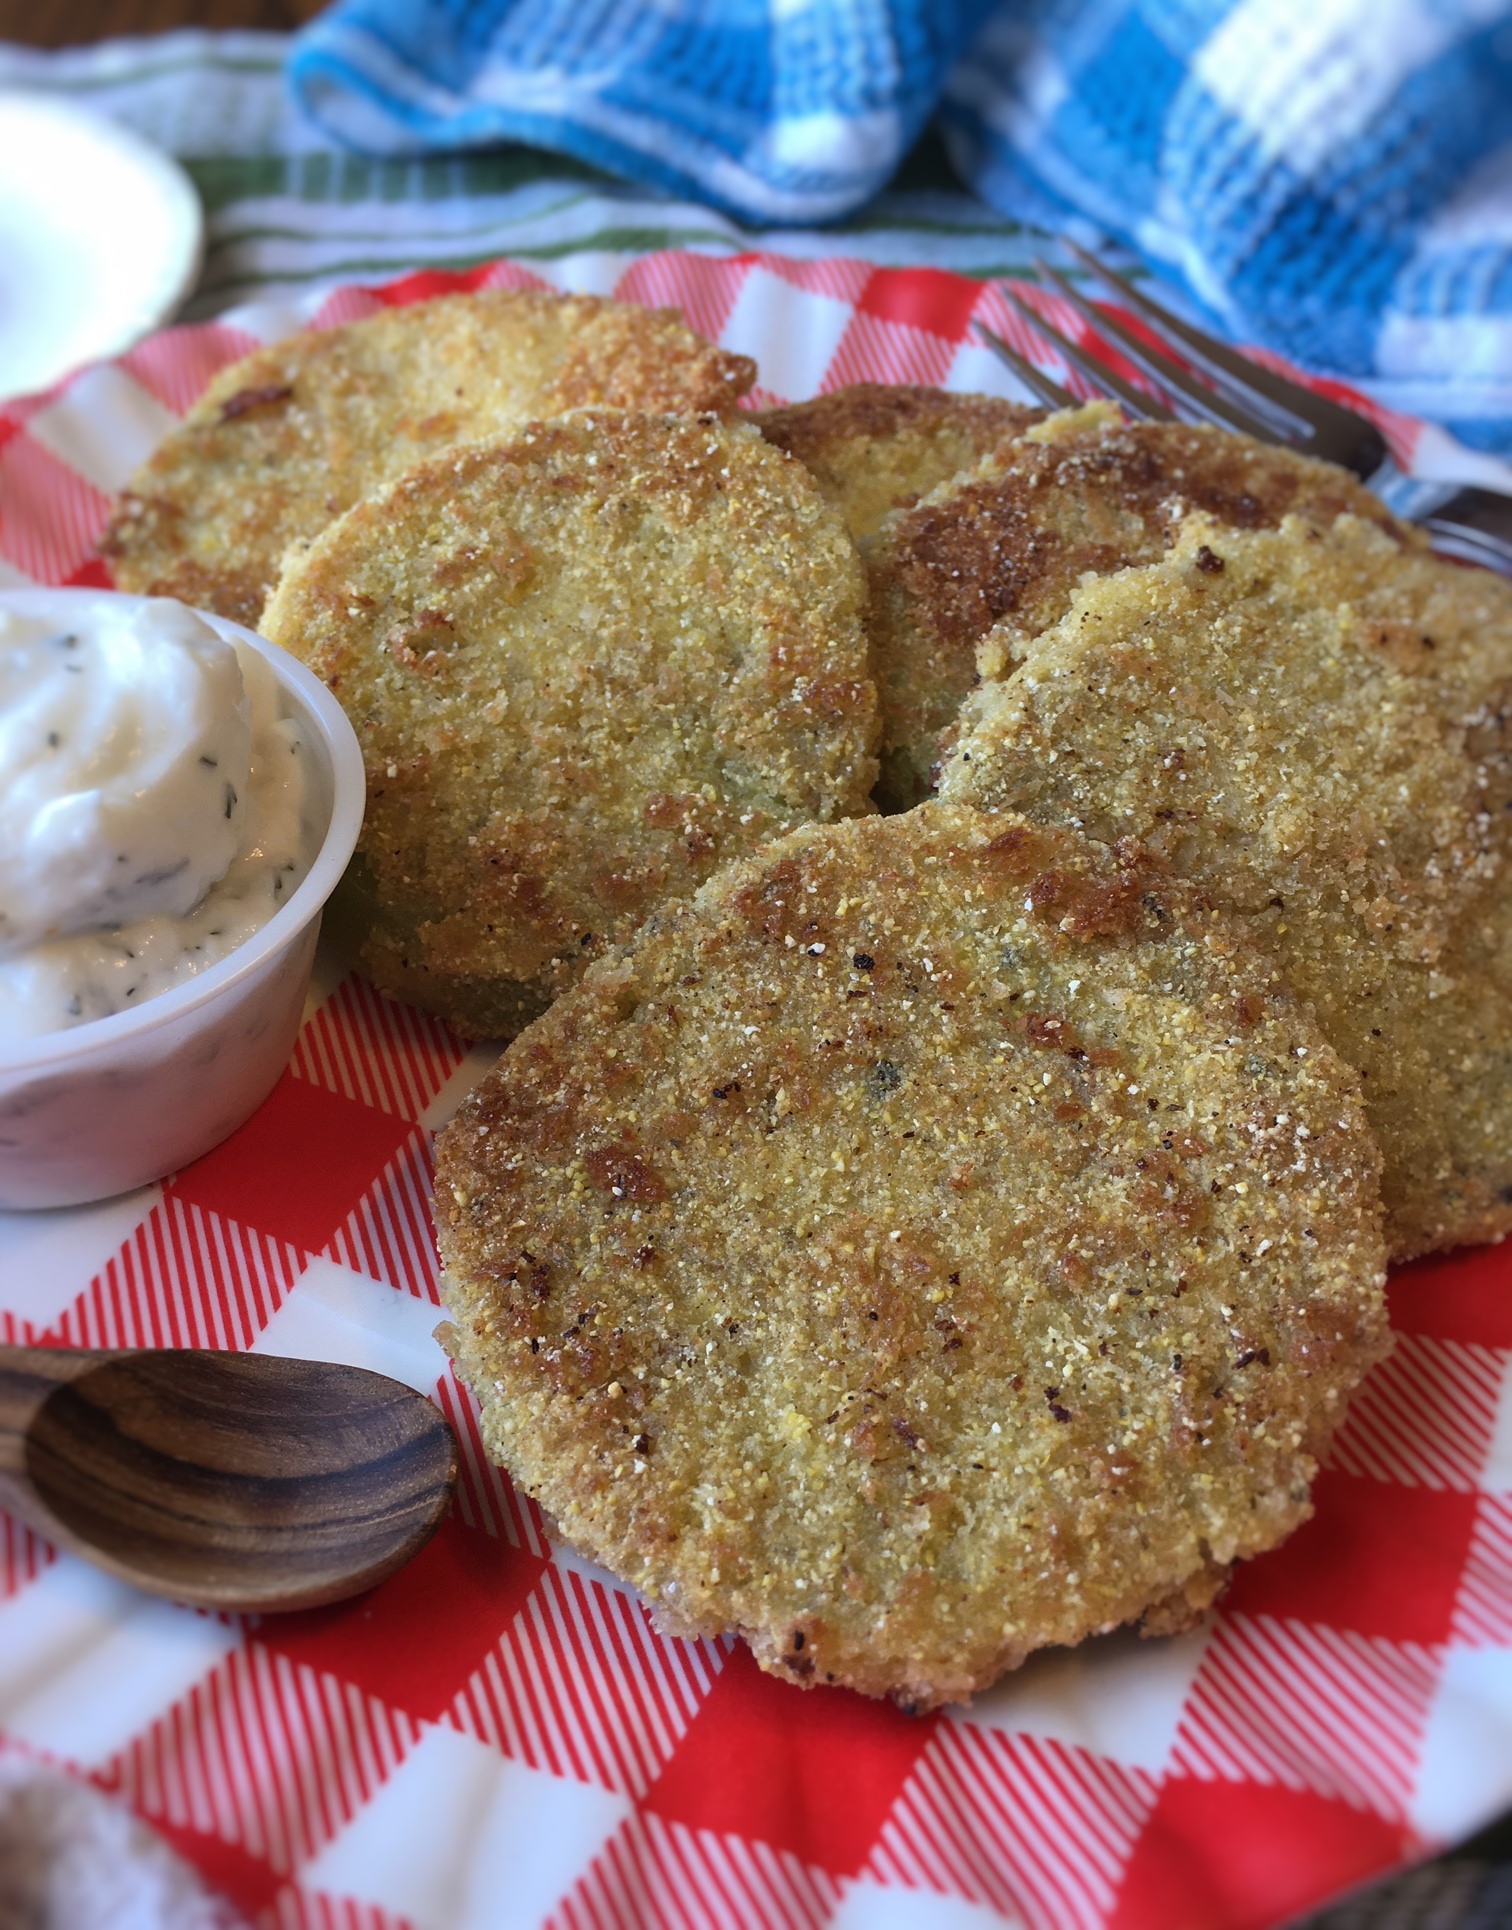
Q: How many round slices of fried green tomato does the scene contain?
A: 6